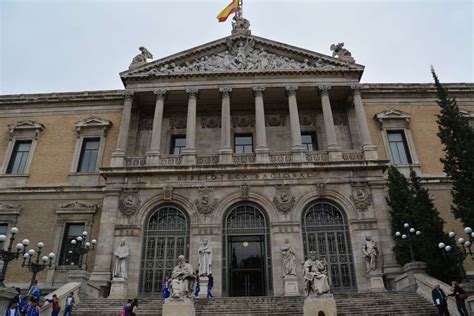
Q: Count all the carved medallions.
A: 4